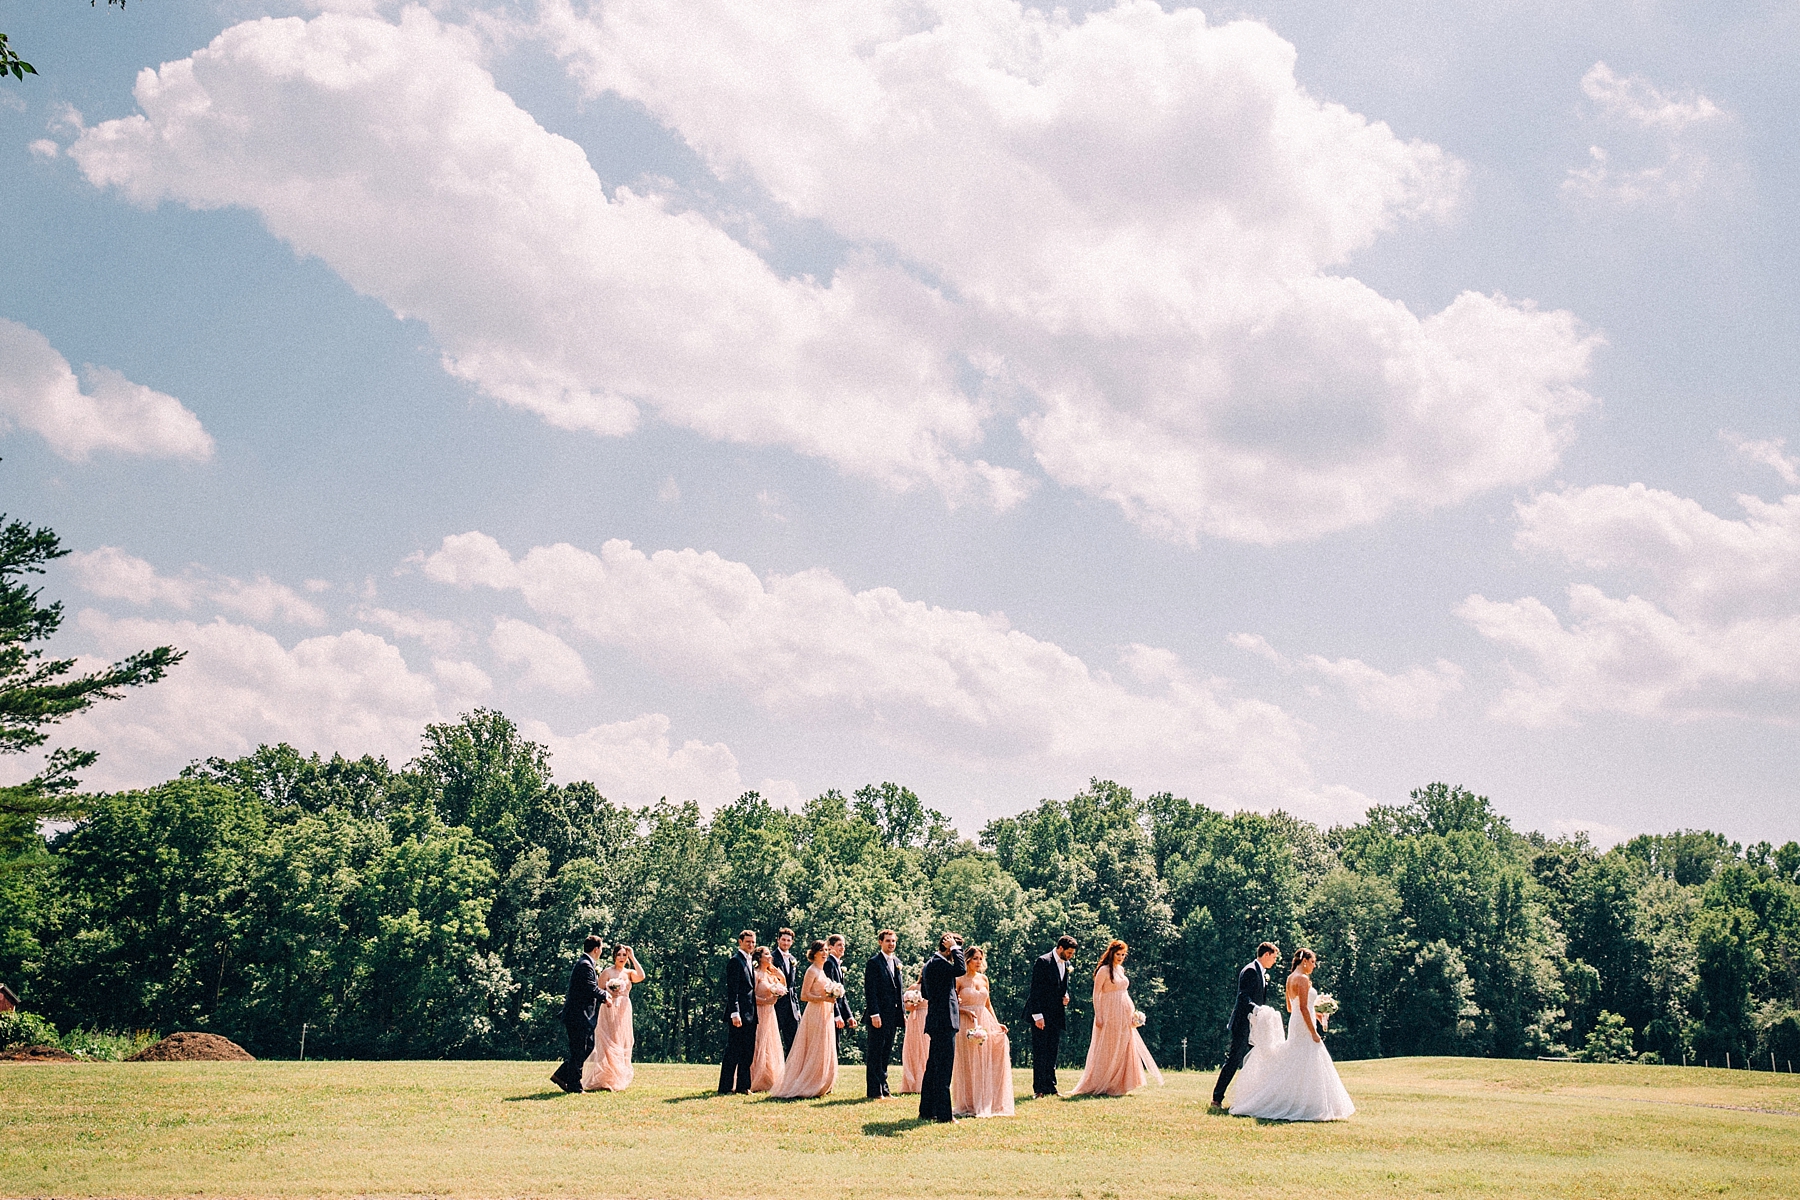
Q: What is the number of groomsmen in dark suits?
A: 7